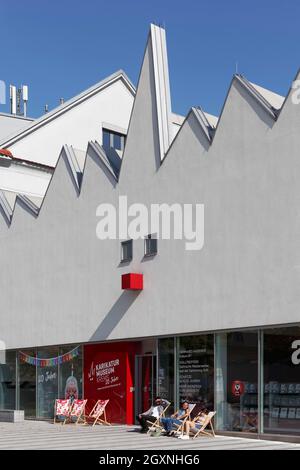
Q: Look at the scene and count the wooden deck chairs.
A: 6